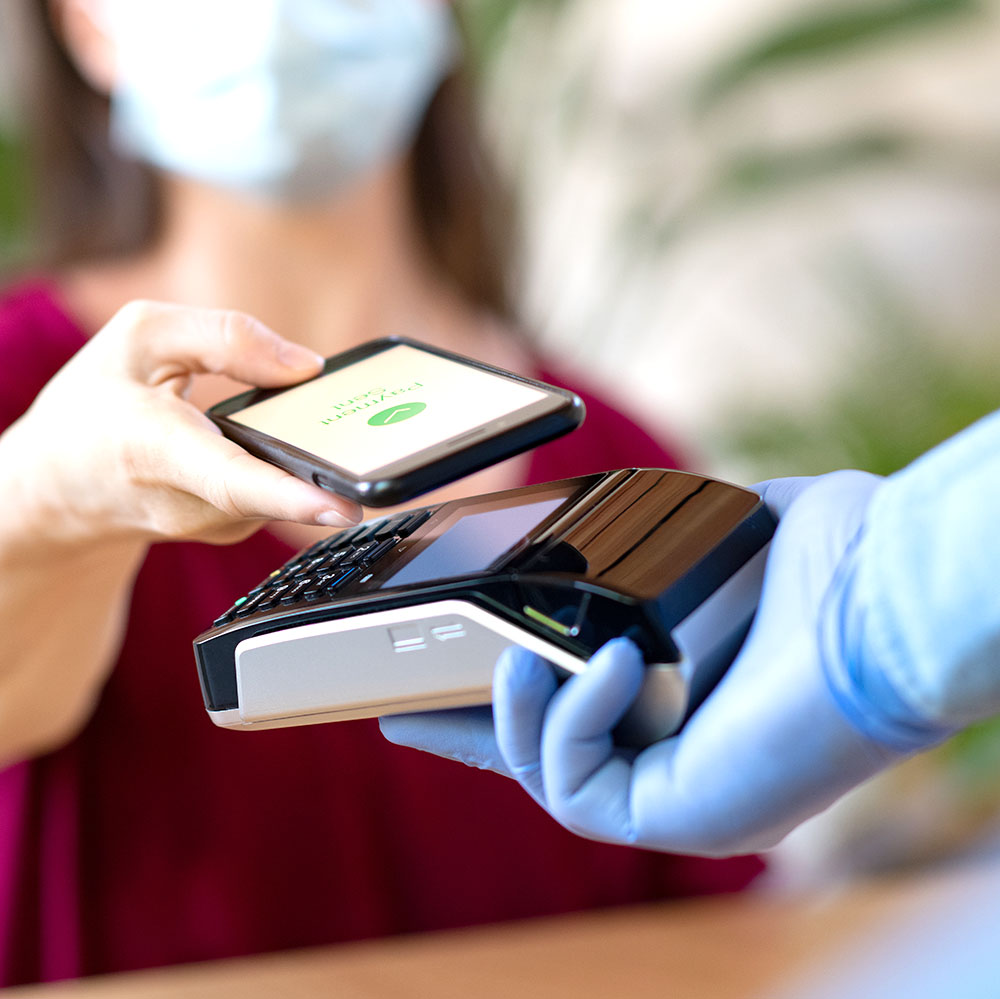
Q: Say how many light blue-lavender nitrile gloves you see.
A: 1